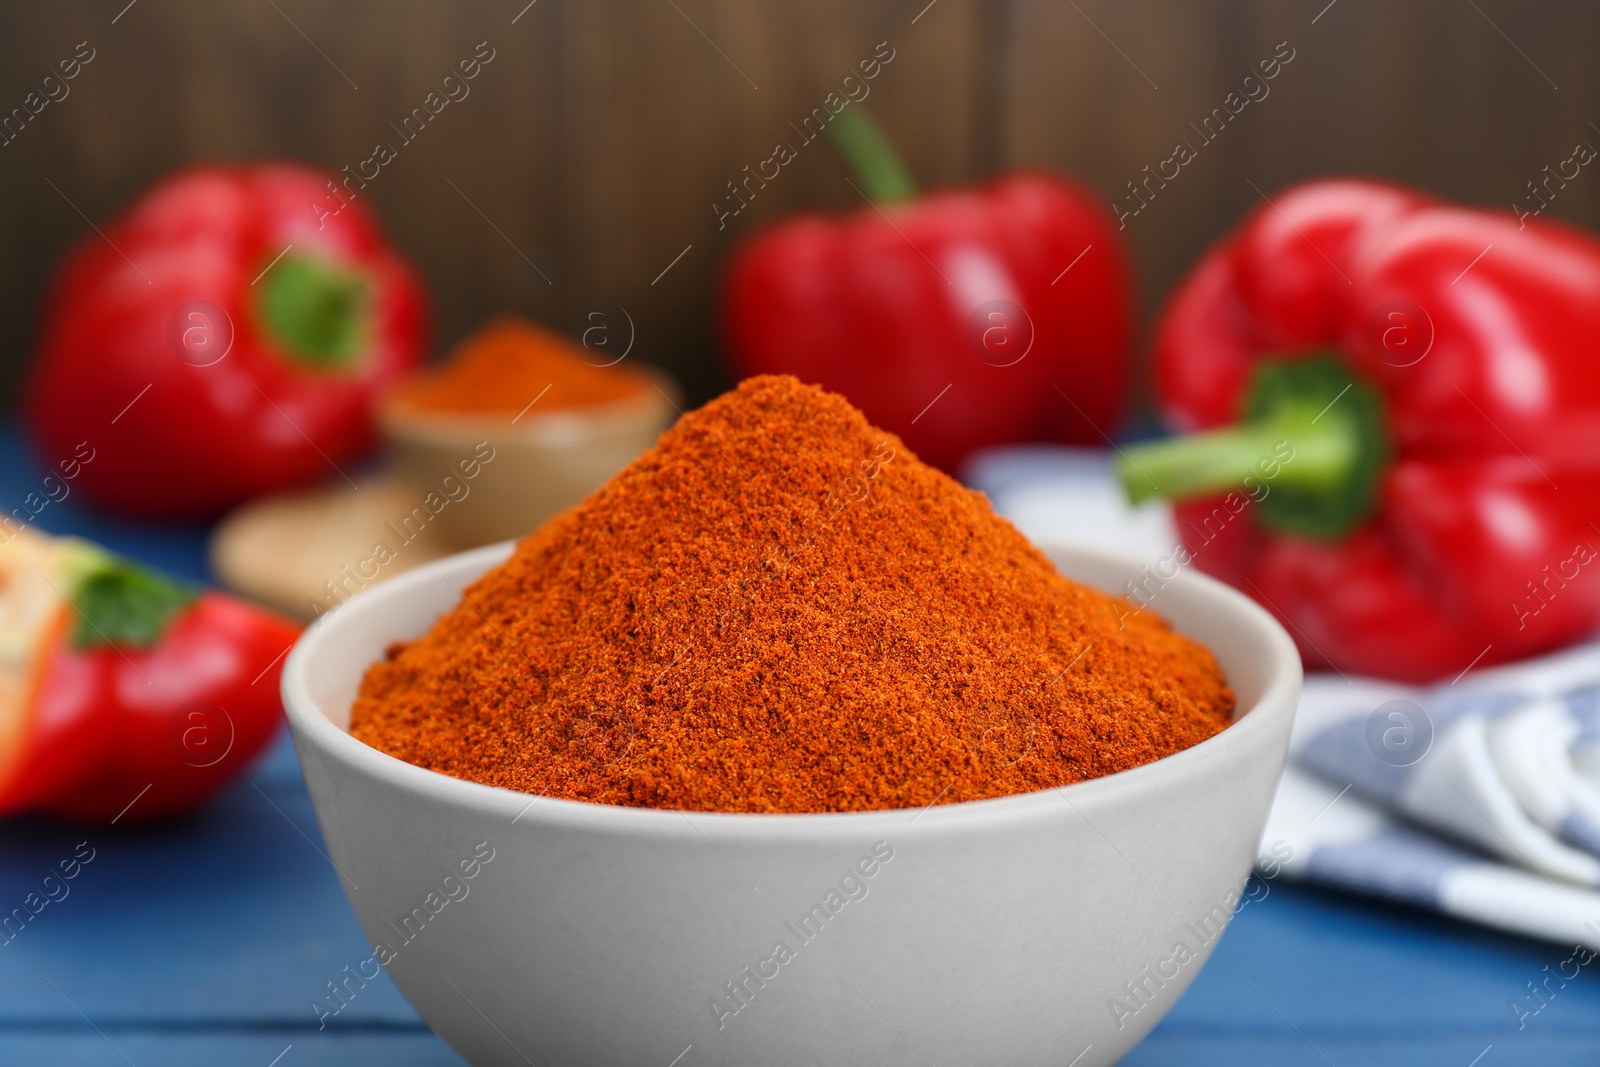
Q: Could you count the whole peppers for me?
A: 3